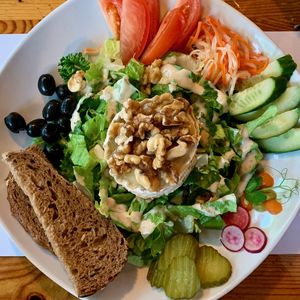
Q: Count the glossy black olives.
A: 9